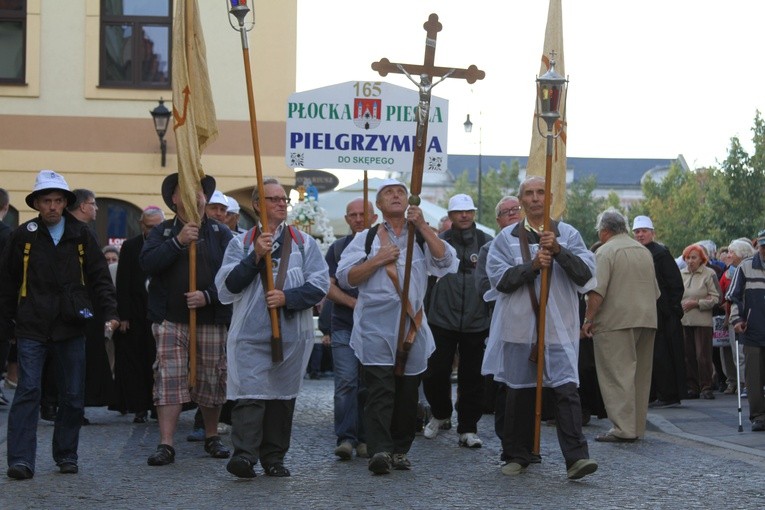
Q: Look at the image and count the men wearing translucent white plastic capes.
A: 3